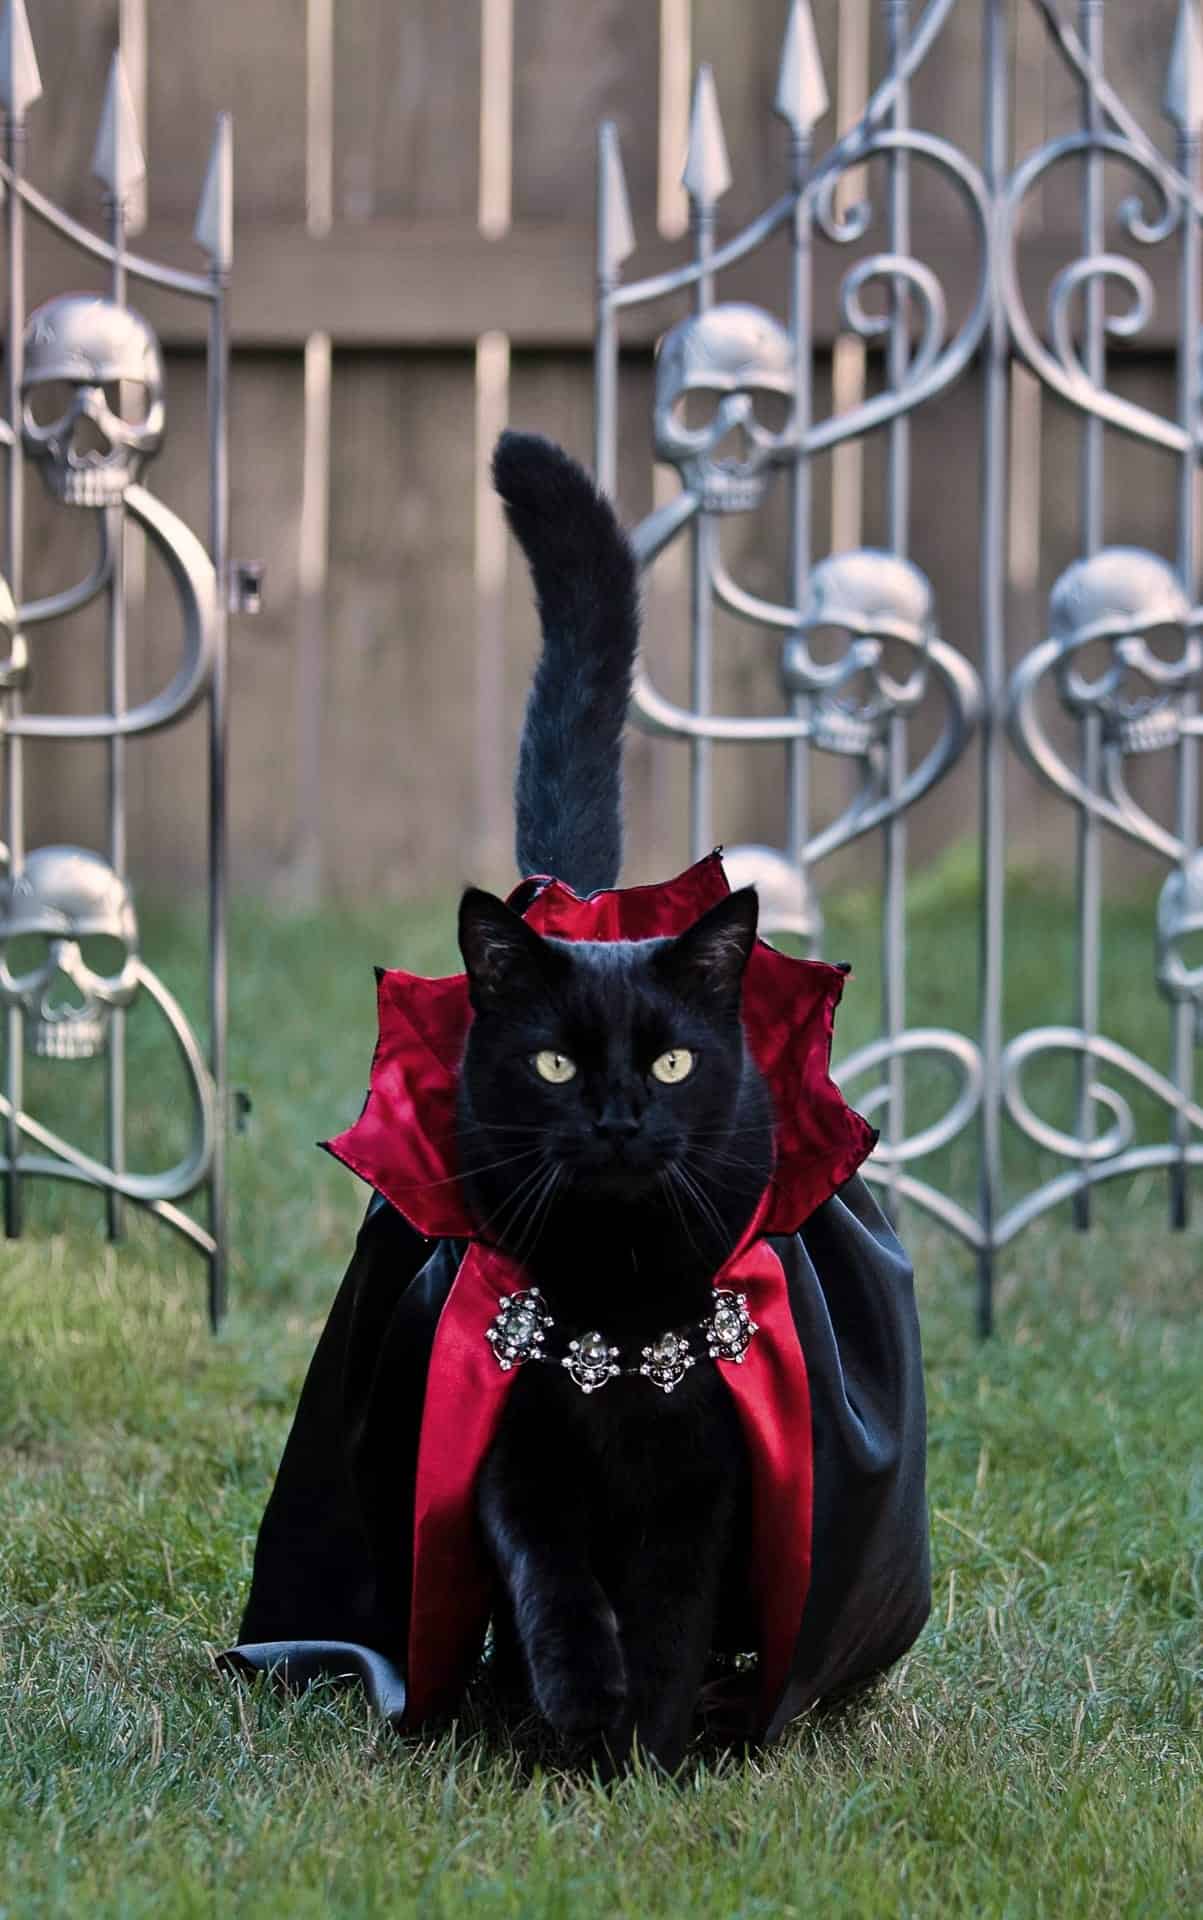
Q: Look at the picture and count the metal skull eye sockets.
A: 13